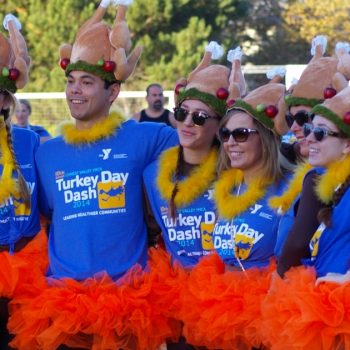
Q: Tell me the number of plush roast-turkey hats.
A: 6